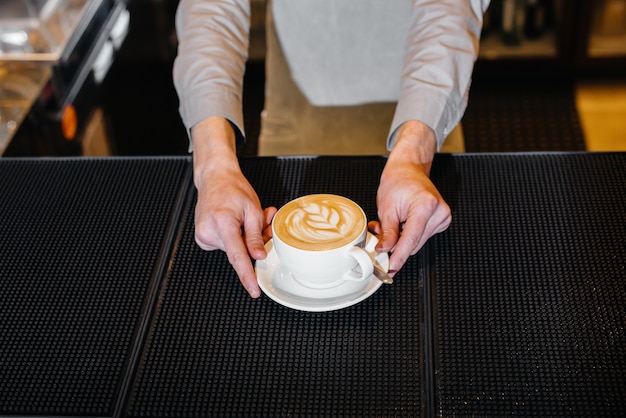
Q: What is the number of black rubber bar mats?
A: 3